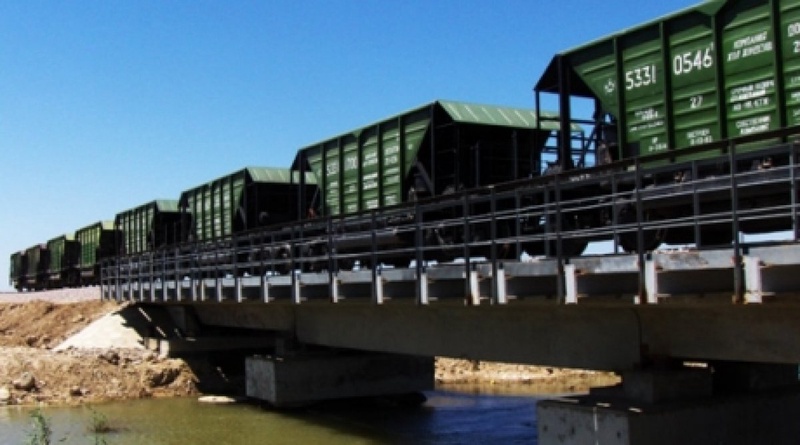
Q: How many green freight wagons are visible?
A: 8